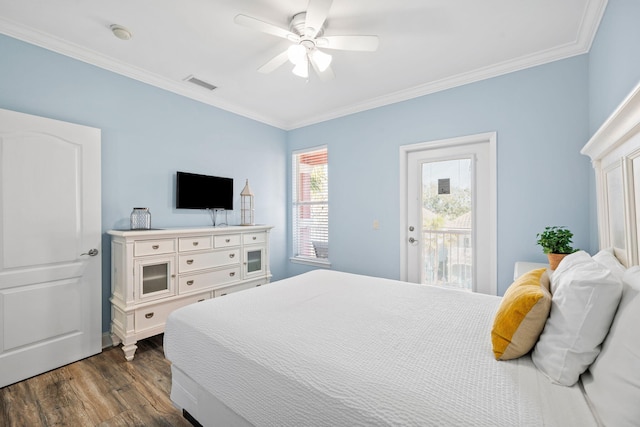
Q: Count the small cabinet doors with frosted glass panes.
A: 2